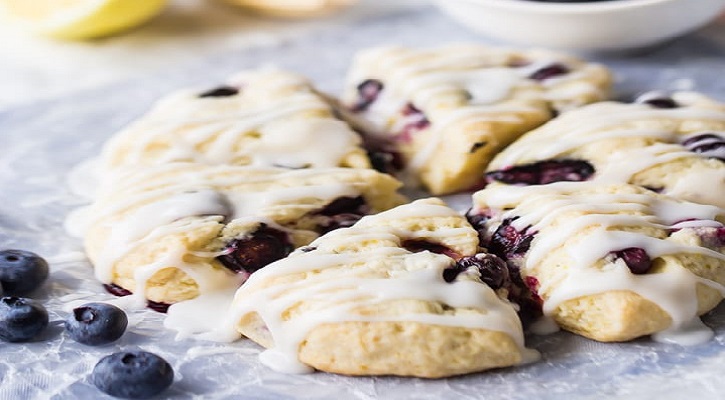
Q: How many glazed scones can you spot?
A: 6